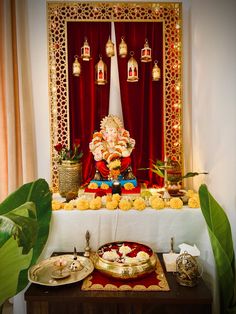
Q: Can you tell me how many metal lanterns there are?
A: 8